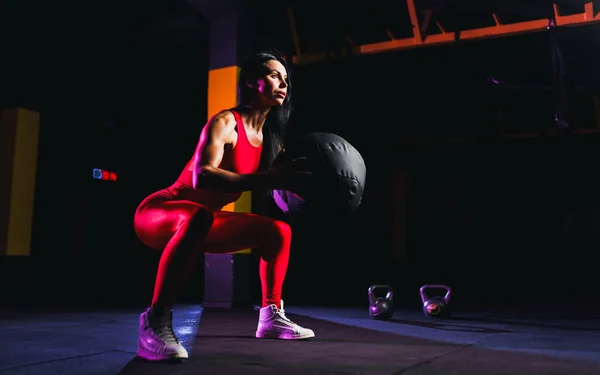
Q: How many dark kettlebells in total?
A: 2